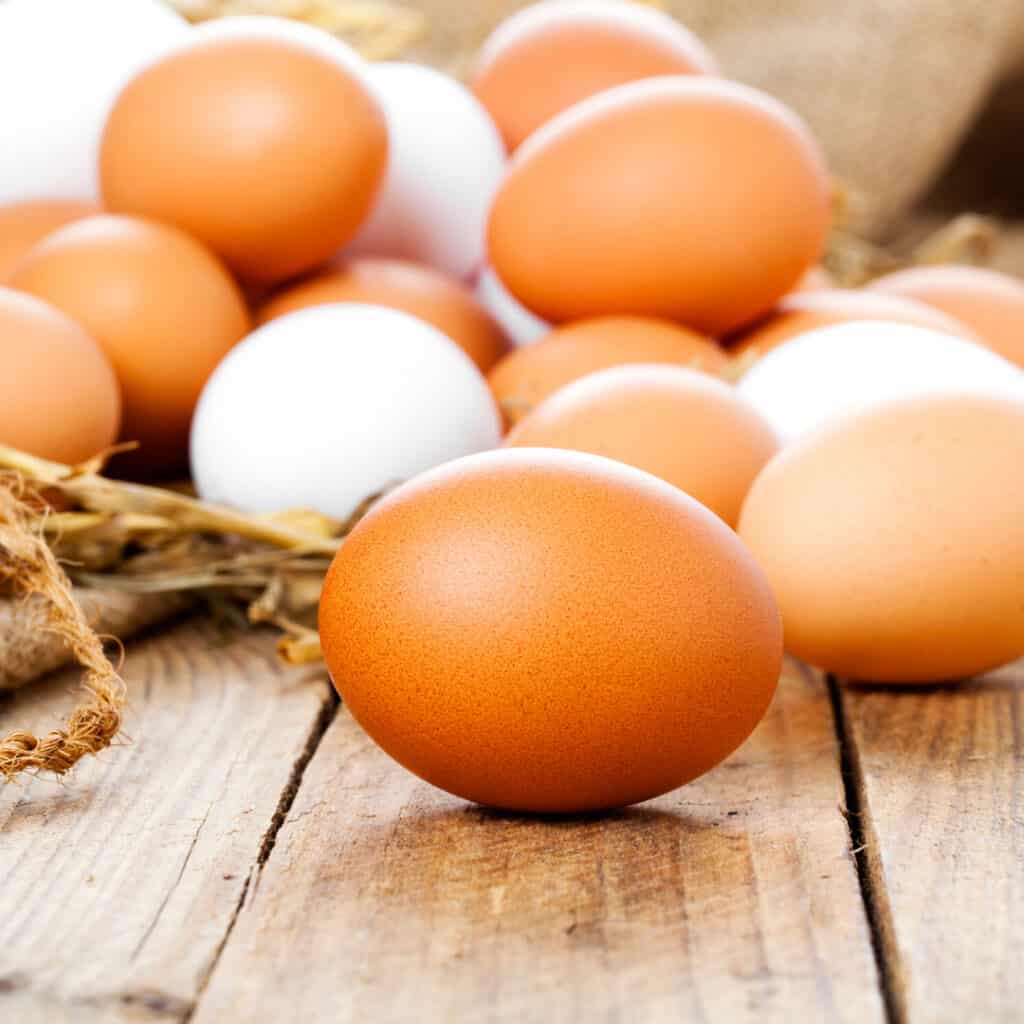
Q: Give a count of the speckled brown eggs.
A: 1